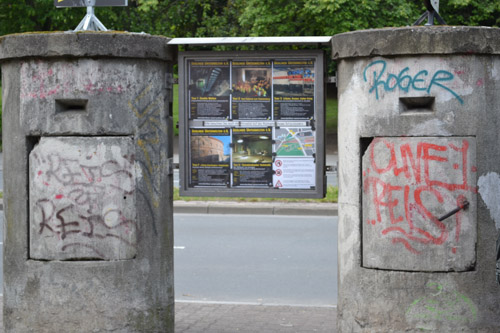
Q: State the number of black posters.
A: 5